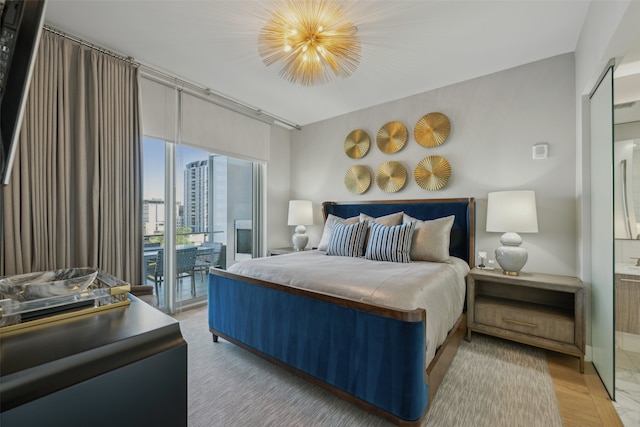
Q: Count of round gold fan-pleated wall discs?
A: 6